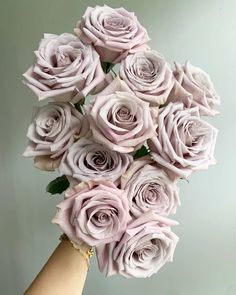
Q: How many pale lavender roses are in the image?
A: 11